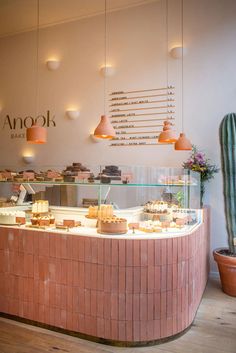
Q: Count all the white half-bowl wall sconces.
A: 6